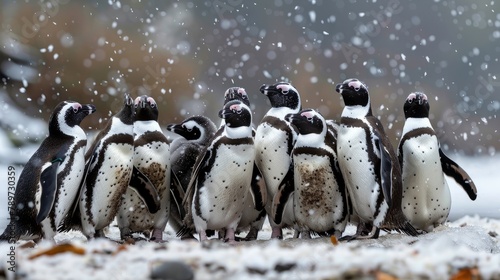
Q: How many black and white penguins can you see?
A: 10